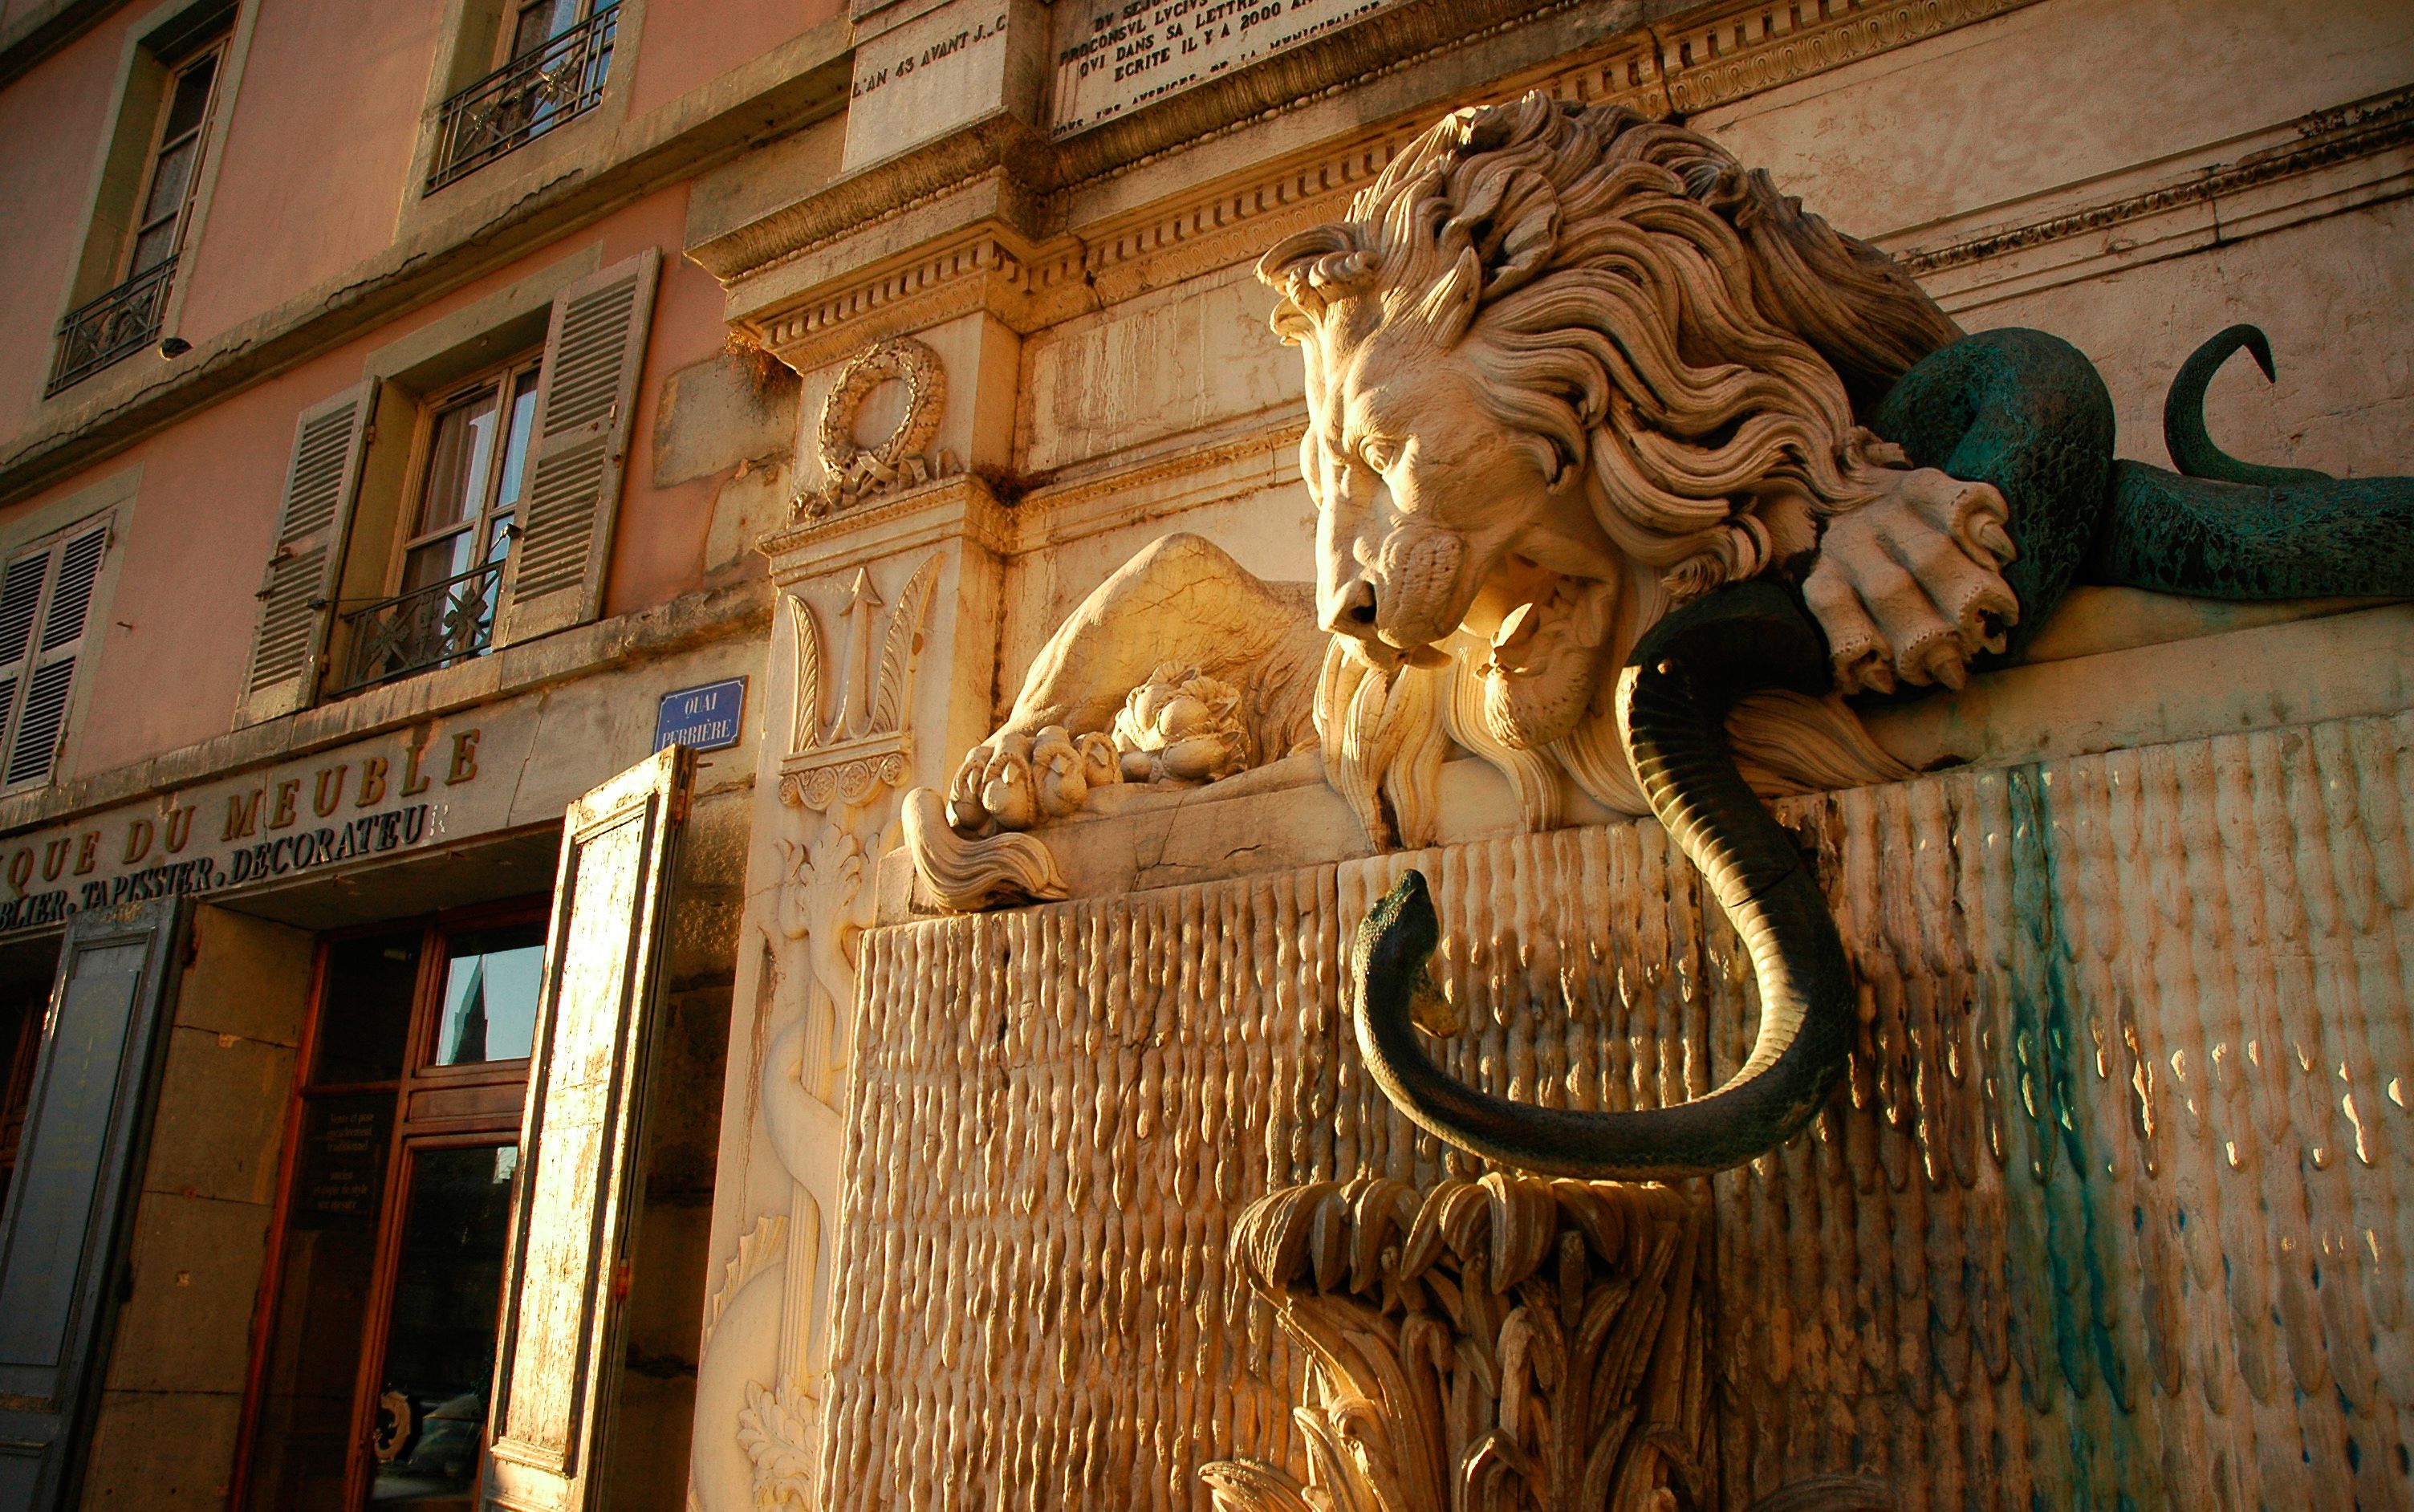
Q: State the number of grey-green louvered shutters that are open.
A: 2